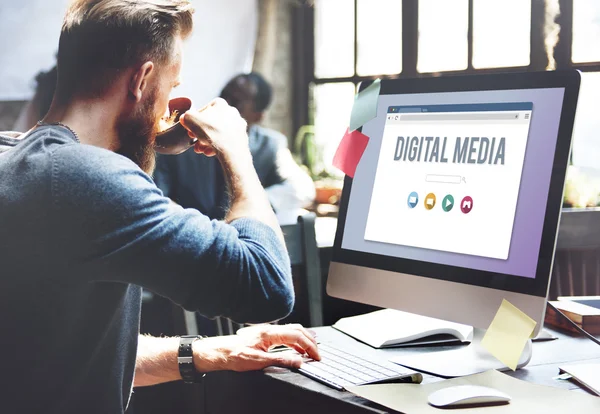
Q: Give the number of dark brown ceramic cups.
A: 1